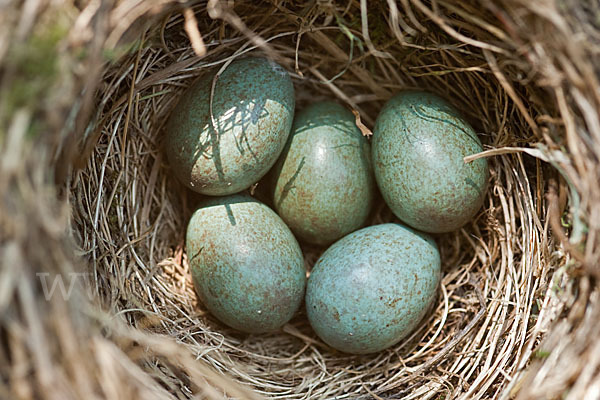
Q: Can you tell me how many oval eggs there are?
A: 5